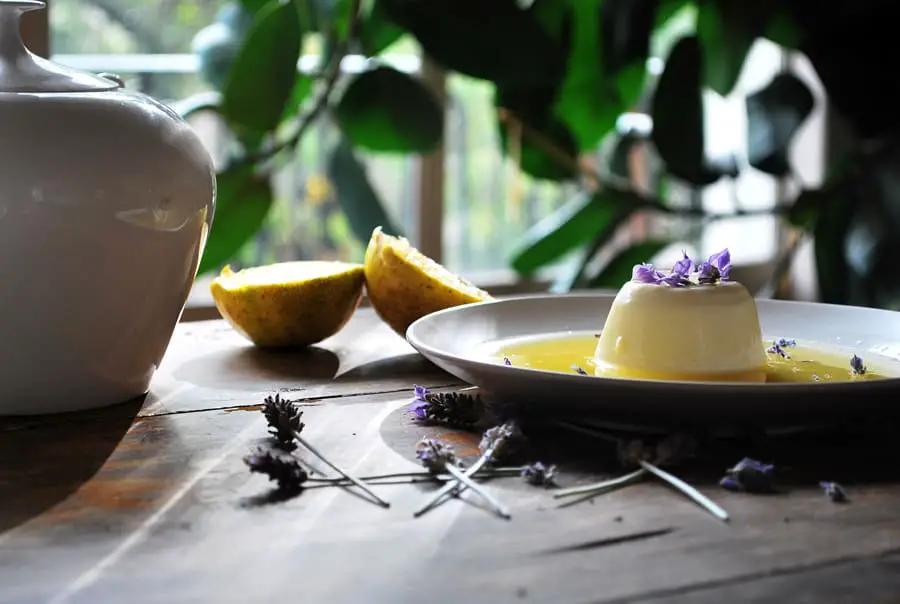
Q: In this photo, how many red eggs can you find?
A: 0